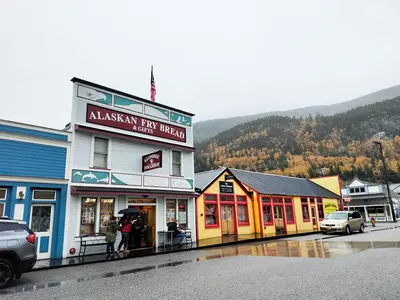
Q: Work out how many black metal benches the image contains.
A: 2